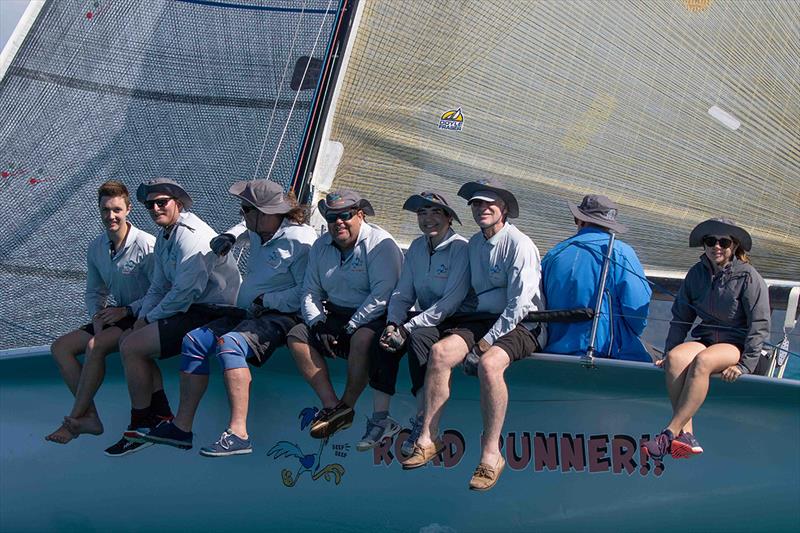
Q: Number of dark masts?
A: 1